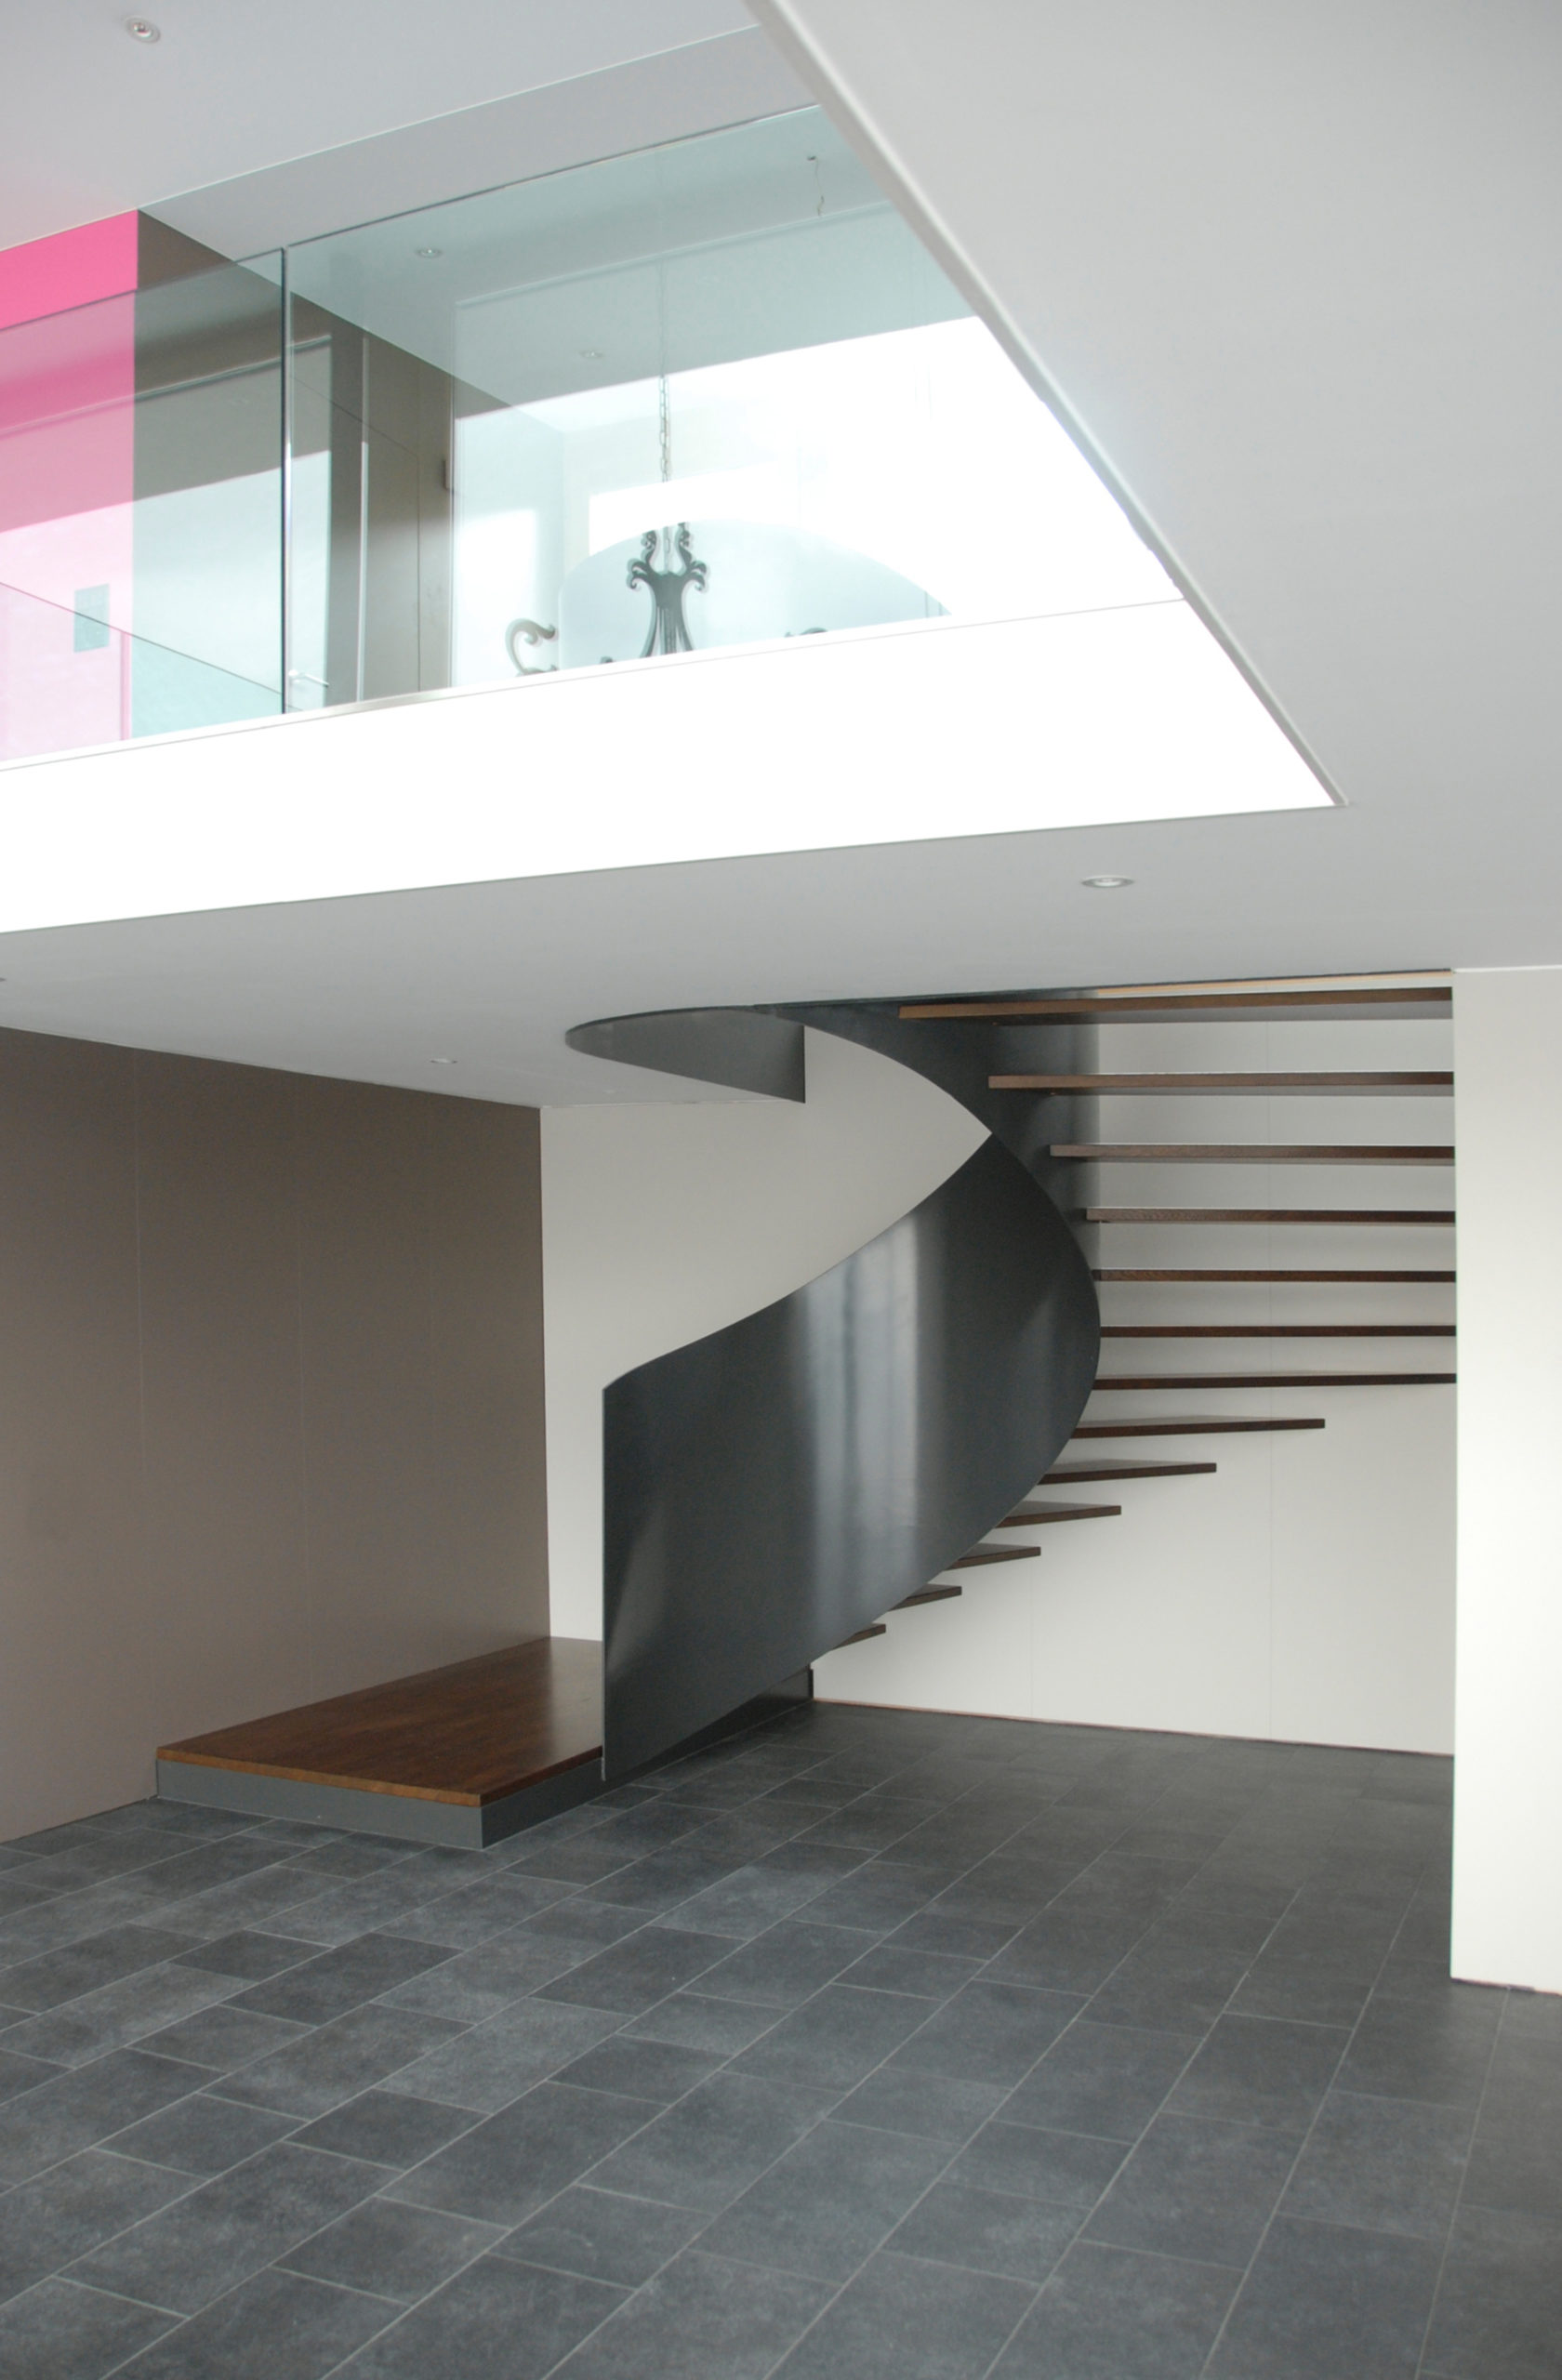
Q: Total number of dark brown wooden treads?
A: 13